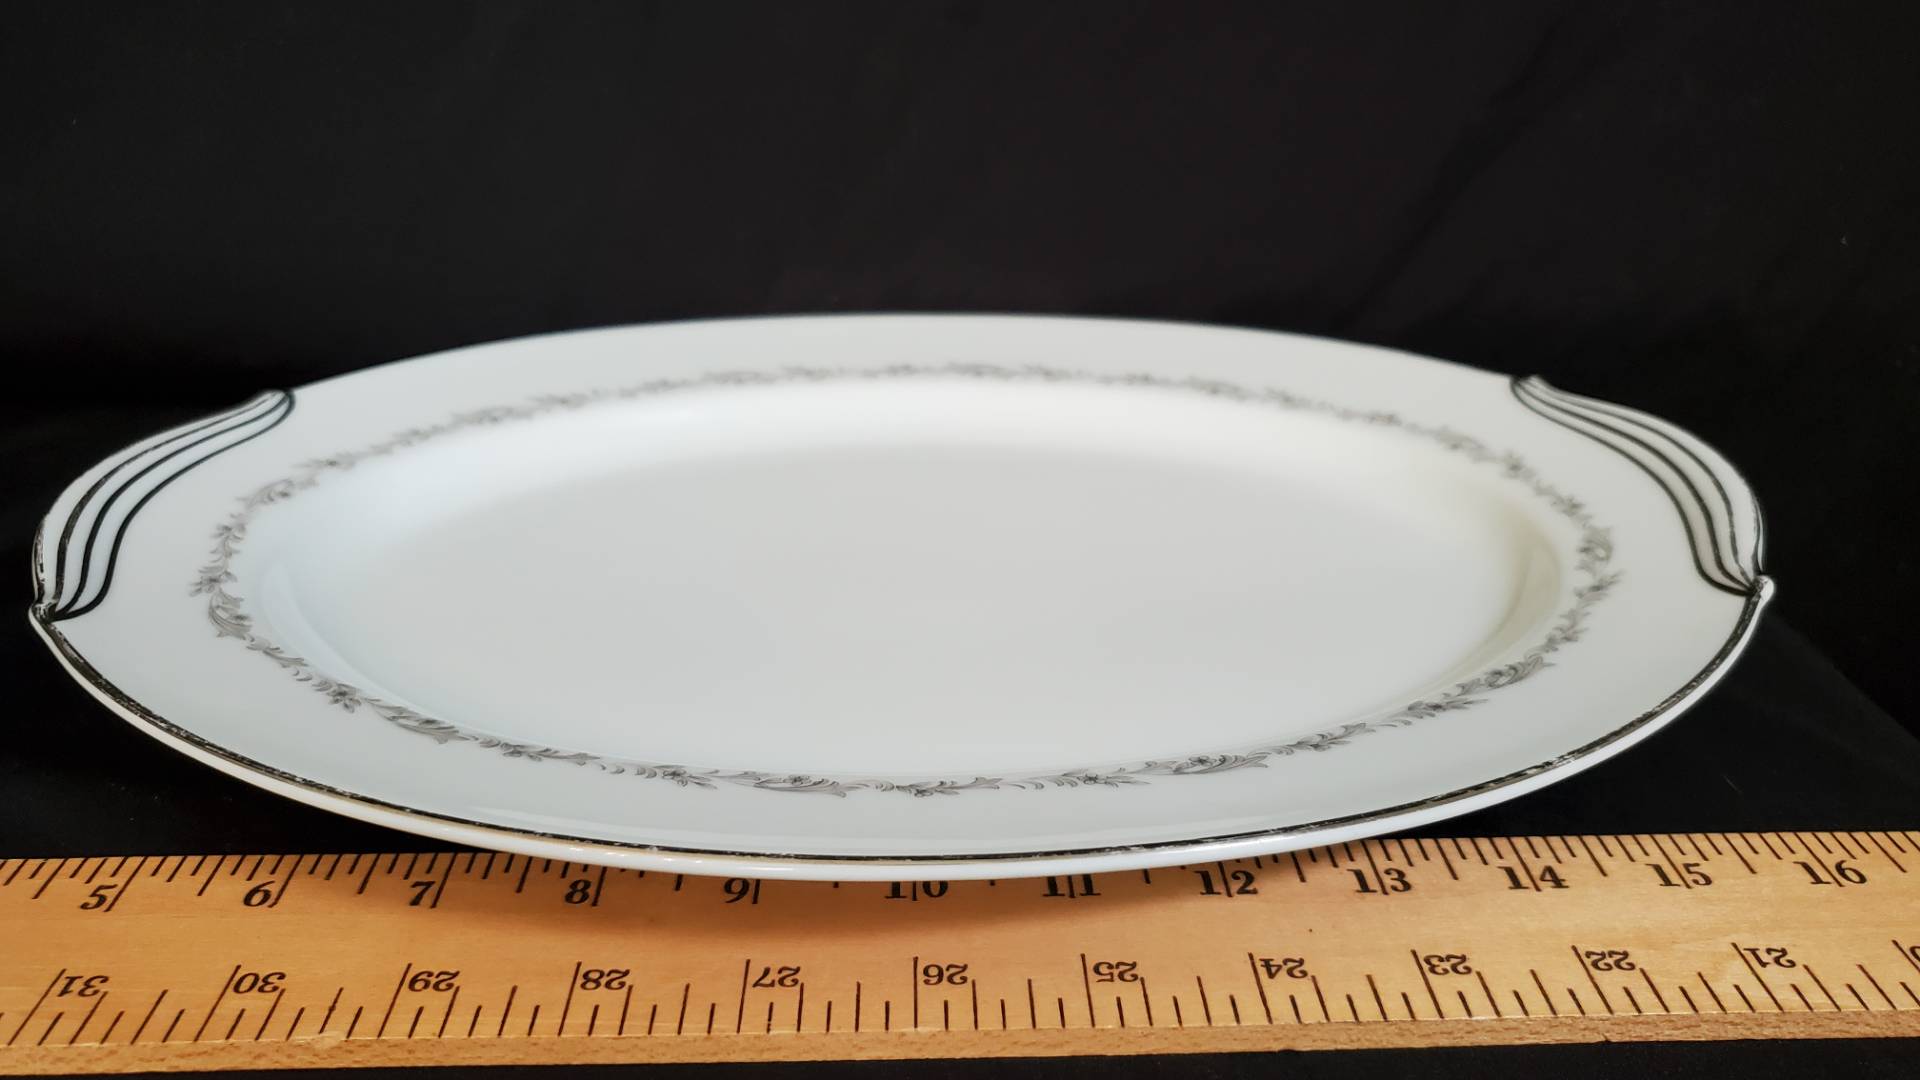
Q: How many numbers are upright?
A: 12